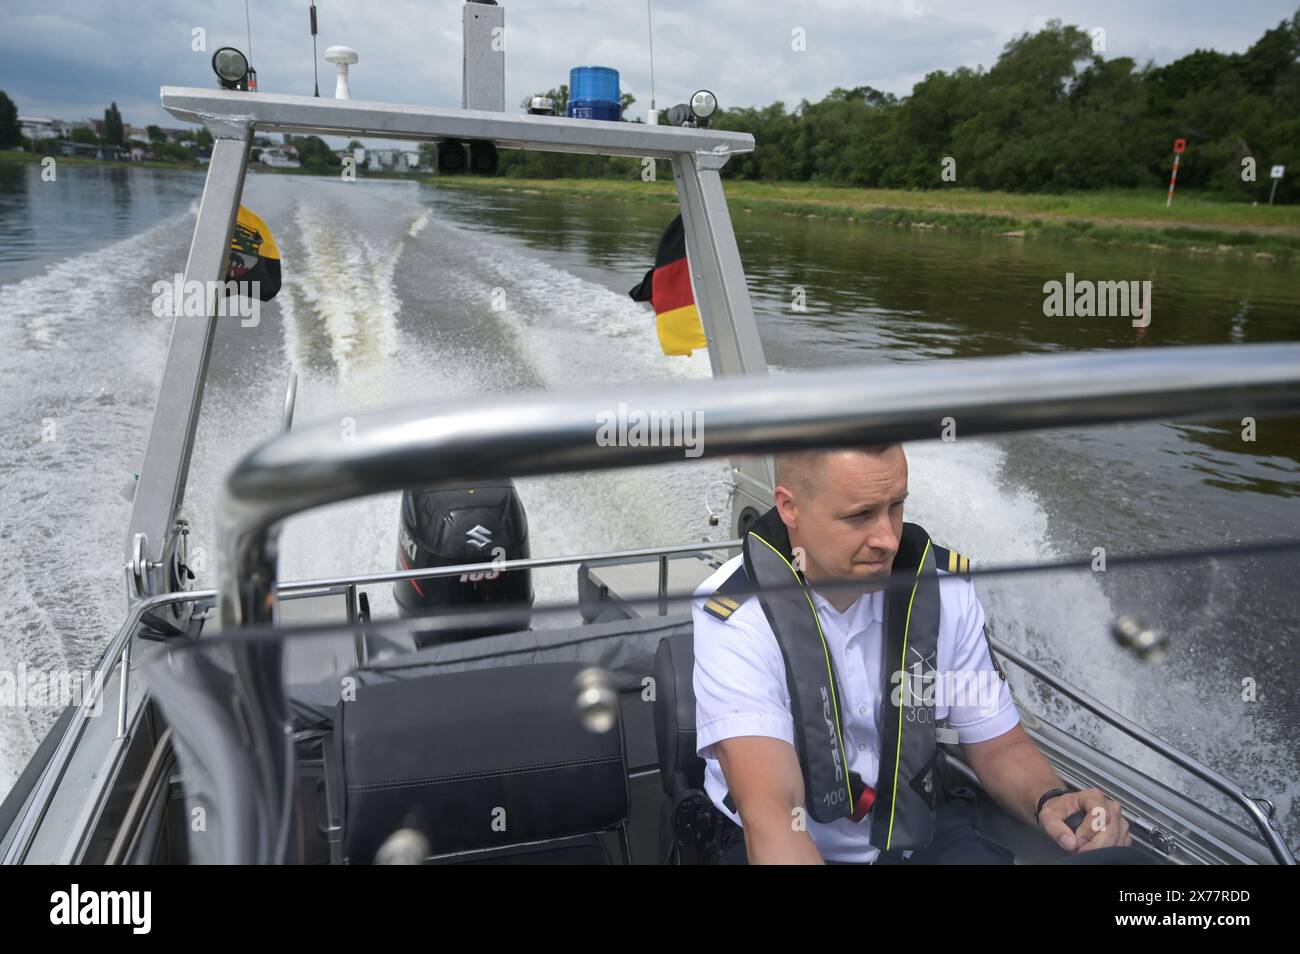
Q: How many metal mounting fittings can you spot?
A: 3